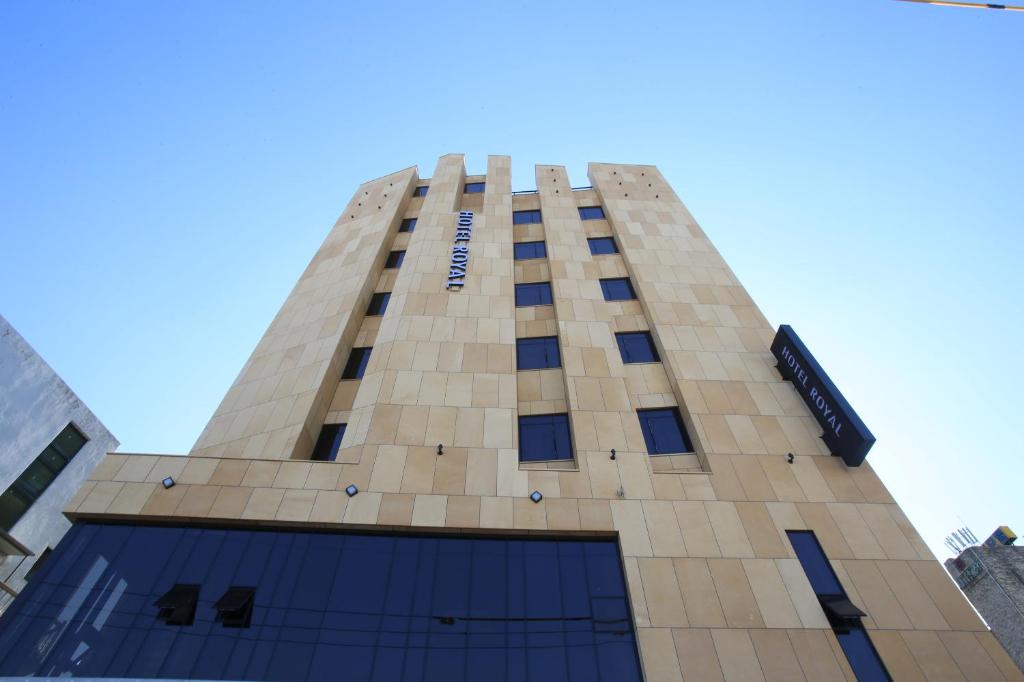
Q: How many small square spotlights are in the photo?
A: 3